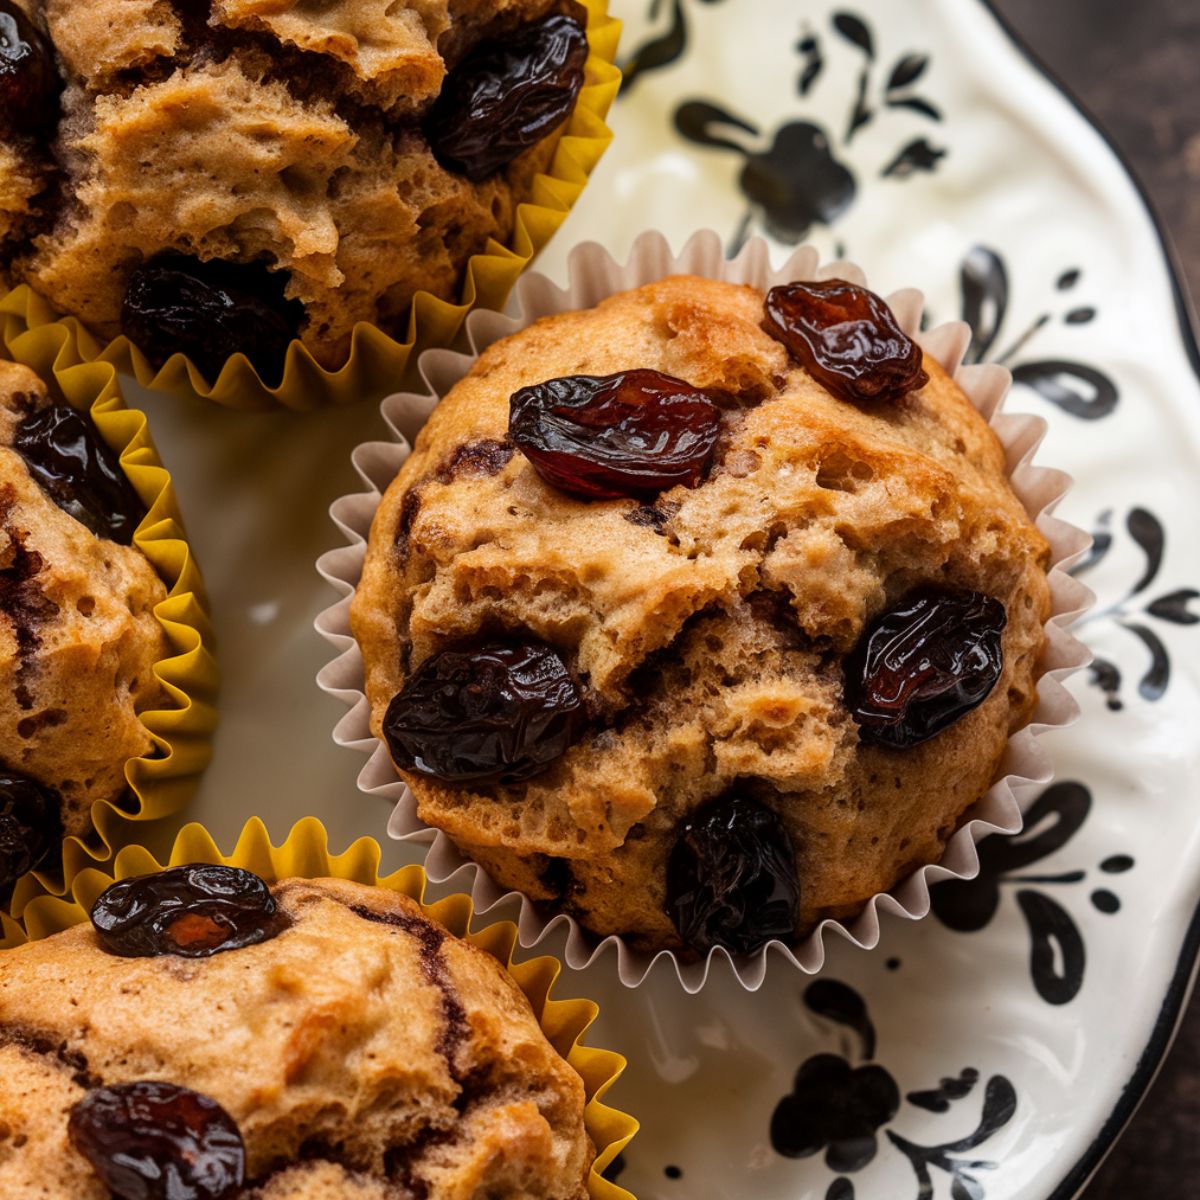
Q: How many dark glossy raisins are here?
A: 12